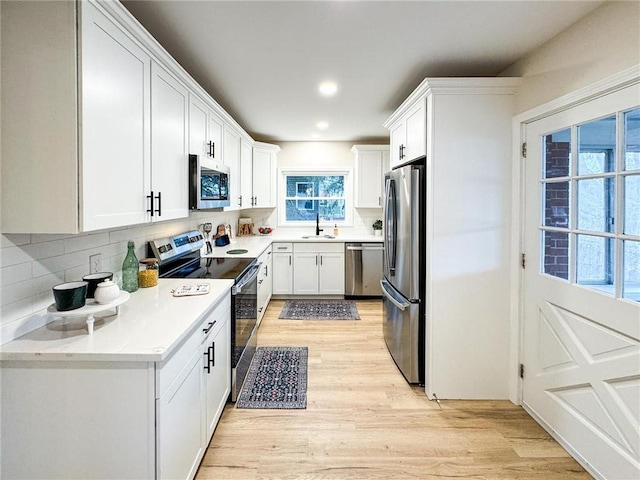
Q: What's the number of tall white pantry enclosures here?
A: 1